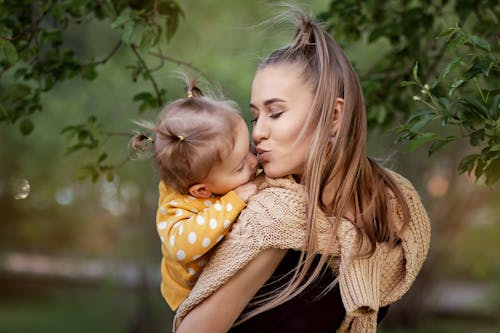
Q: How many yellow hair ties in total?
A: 3